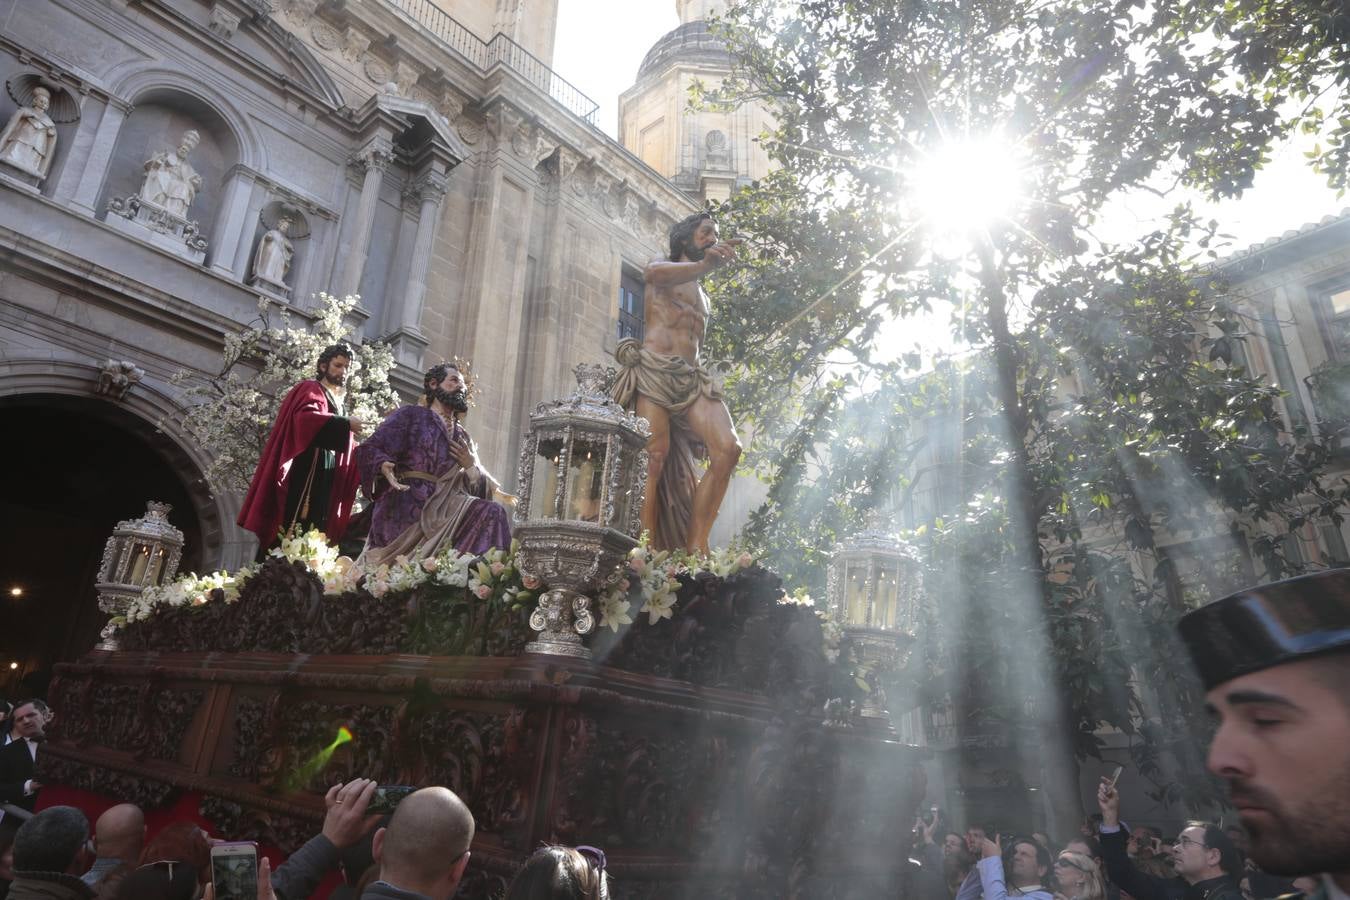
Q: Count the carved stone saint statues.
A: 3